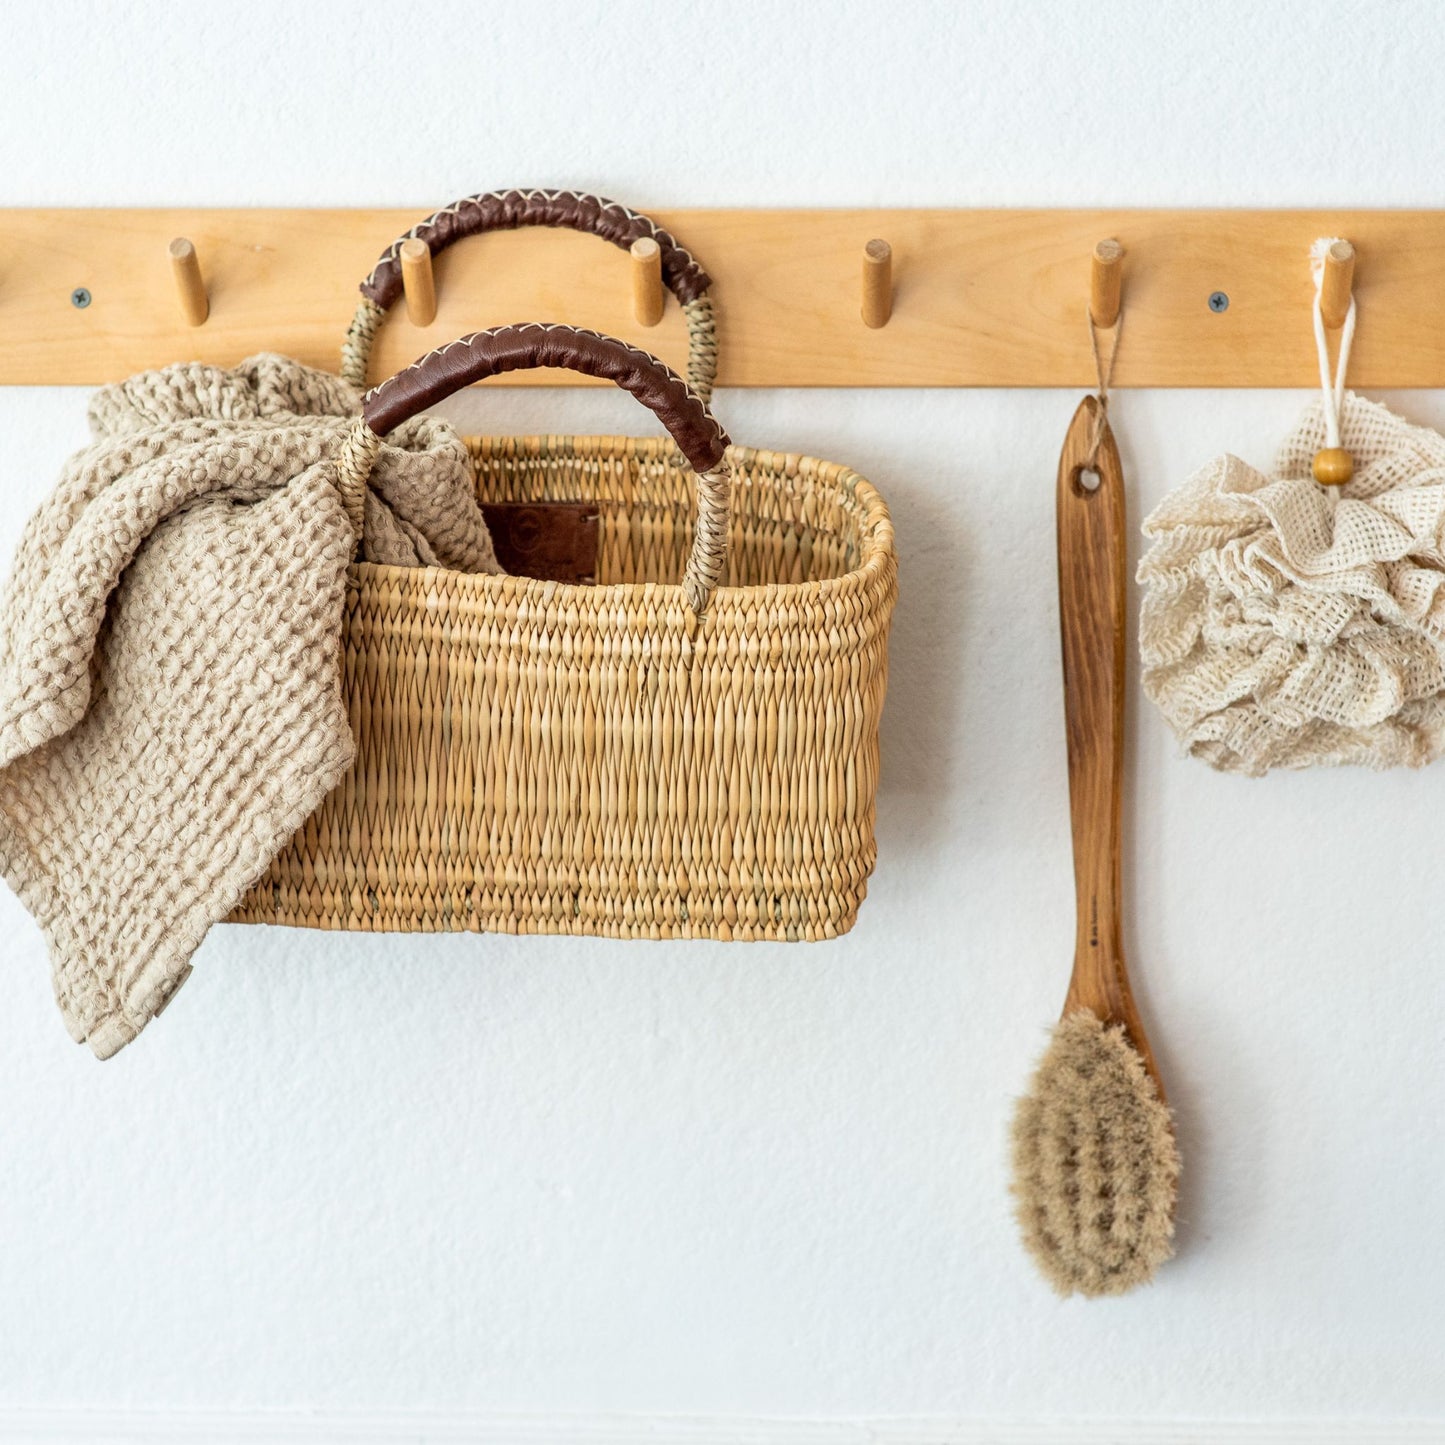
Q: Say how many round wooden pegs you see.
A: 6